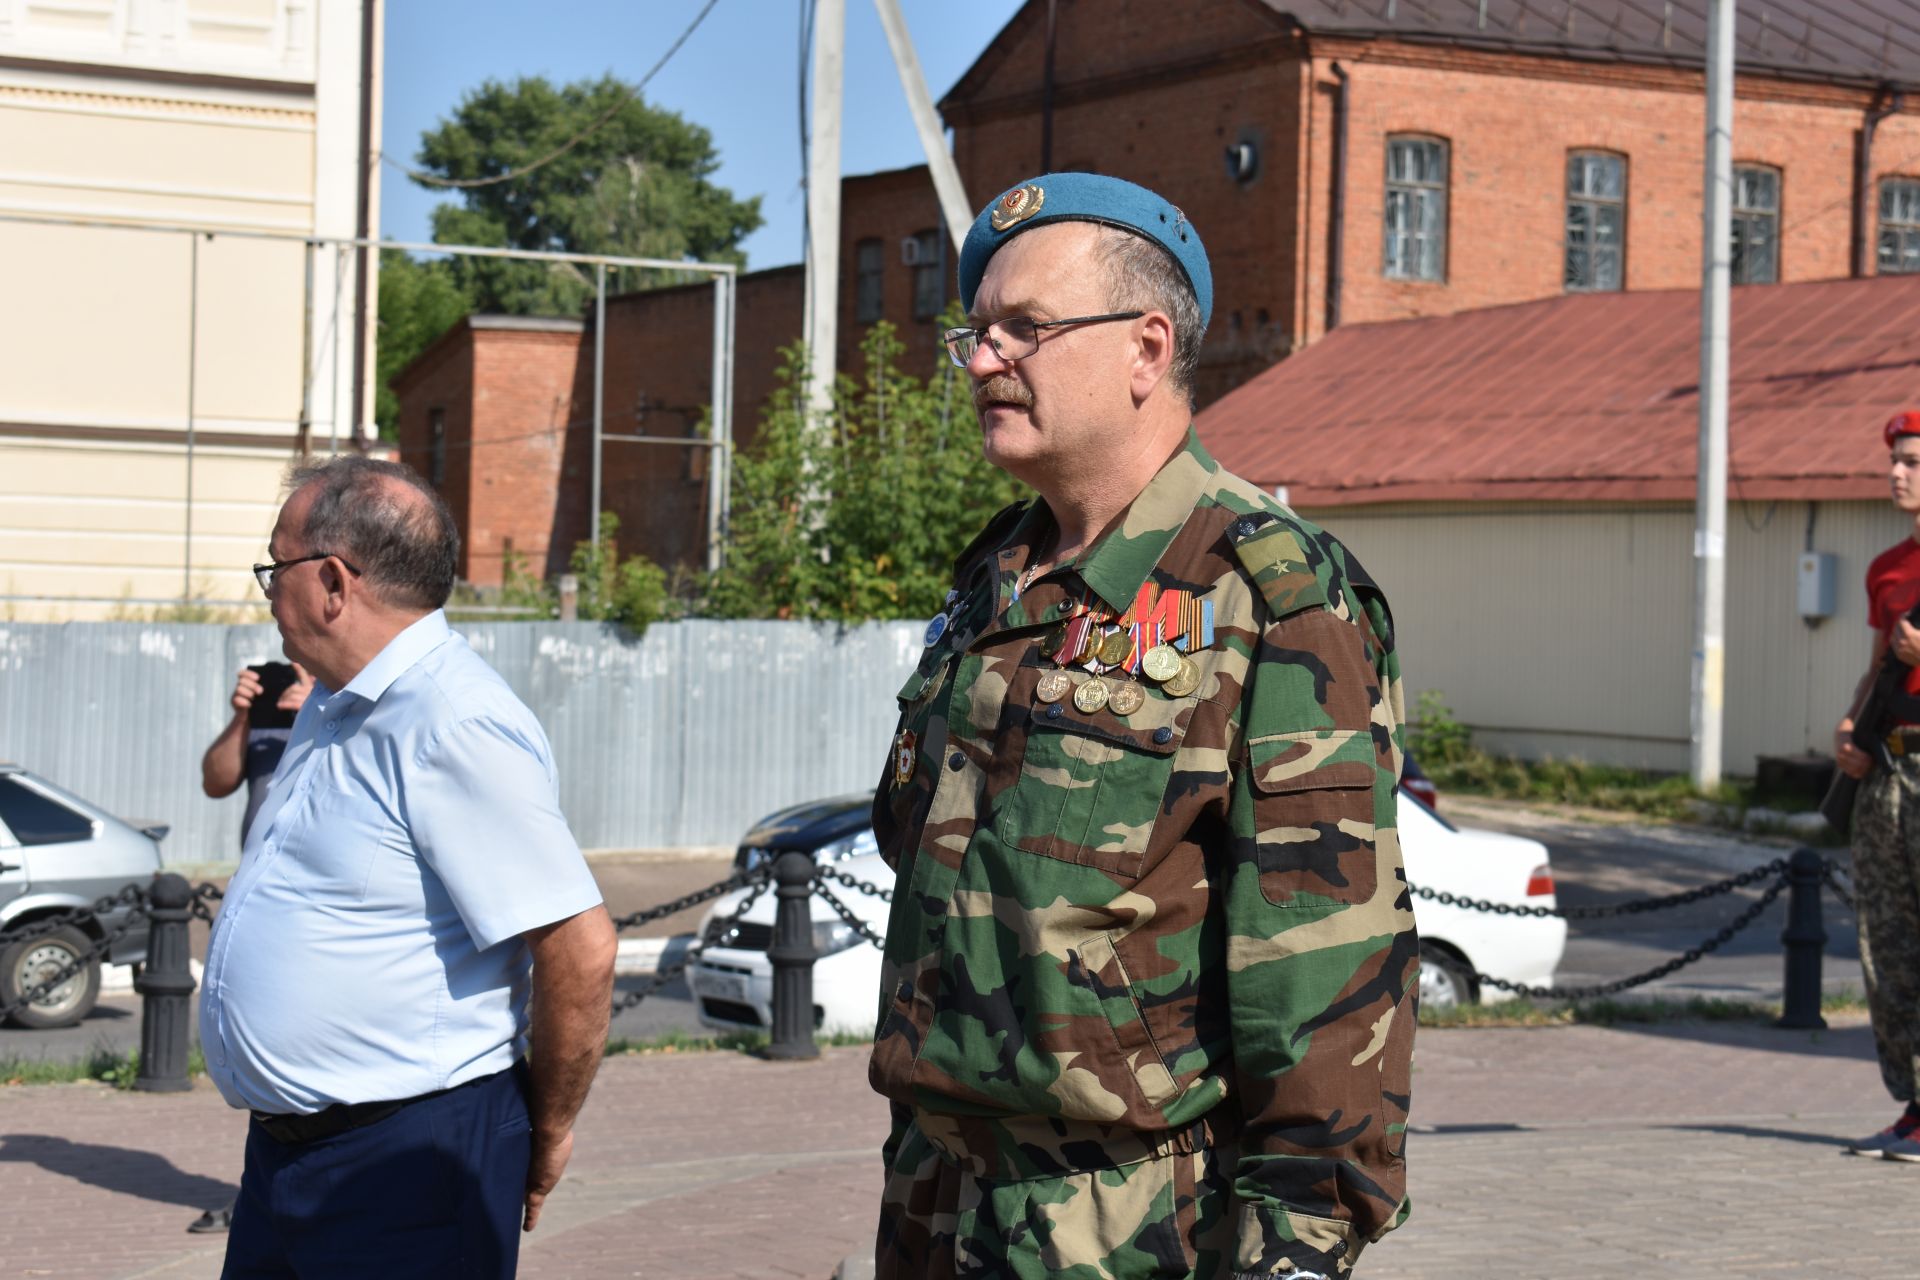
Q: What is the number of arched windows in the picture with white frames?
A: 4